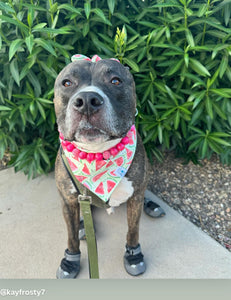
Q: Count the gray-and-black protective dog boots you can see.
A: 4